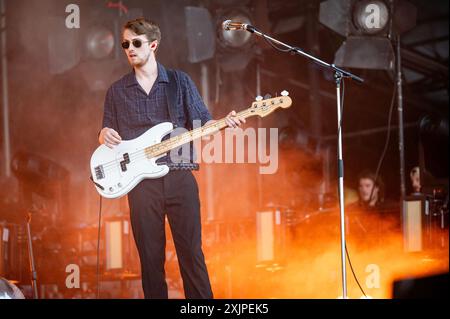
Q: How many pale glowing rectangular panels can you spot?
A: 3